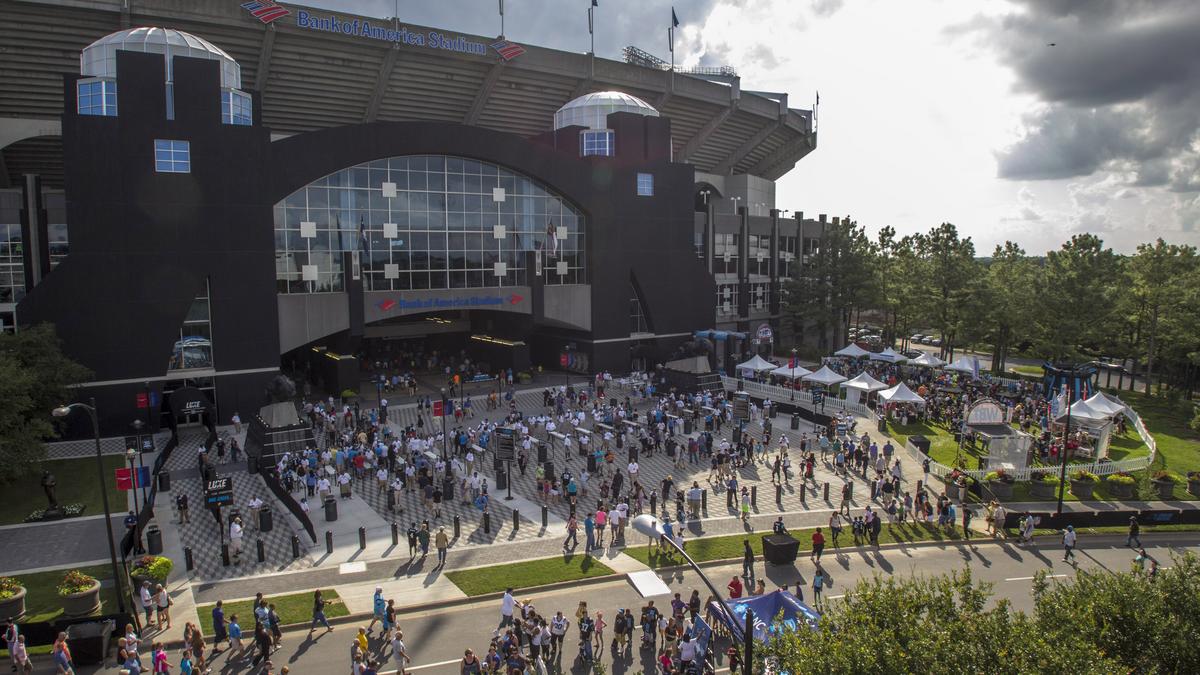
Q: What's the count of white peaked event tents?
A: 11